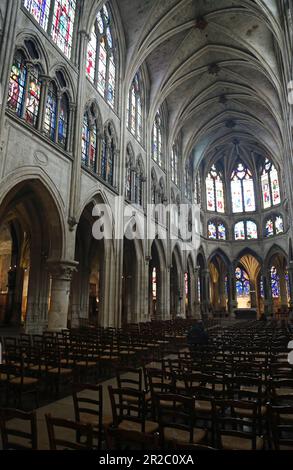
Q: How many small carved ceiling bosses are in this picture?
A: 5